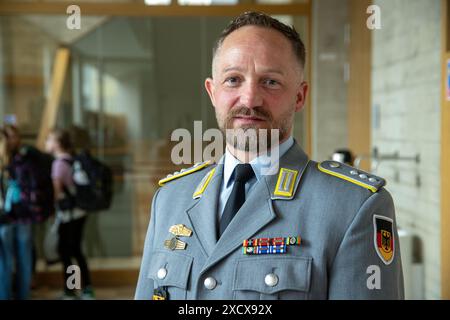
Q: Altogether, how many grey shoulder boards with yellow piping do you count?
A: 2